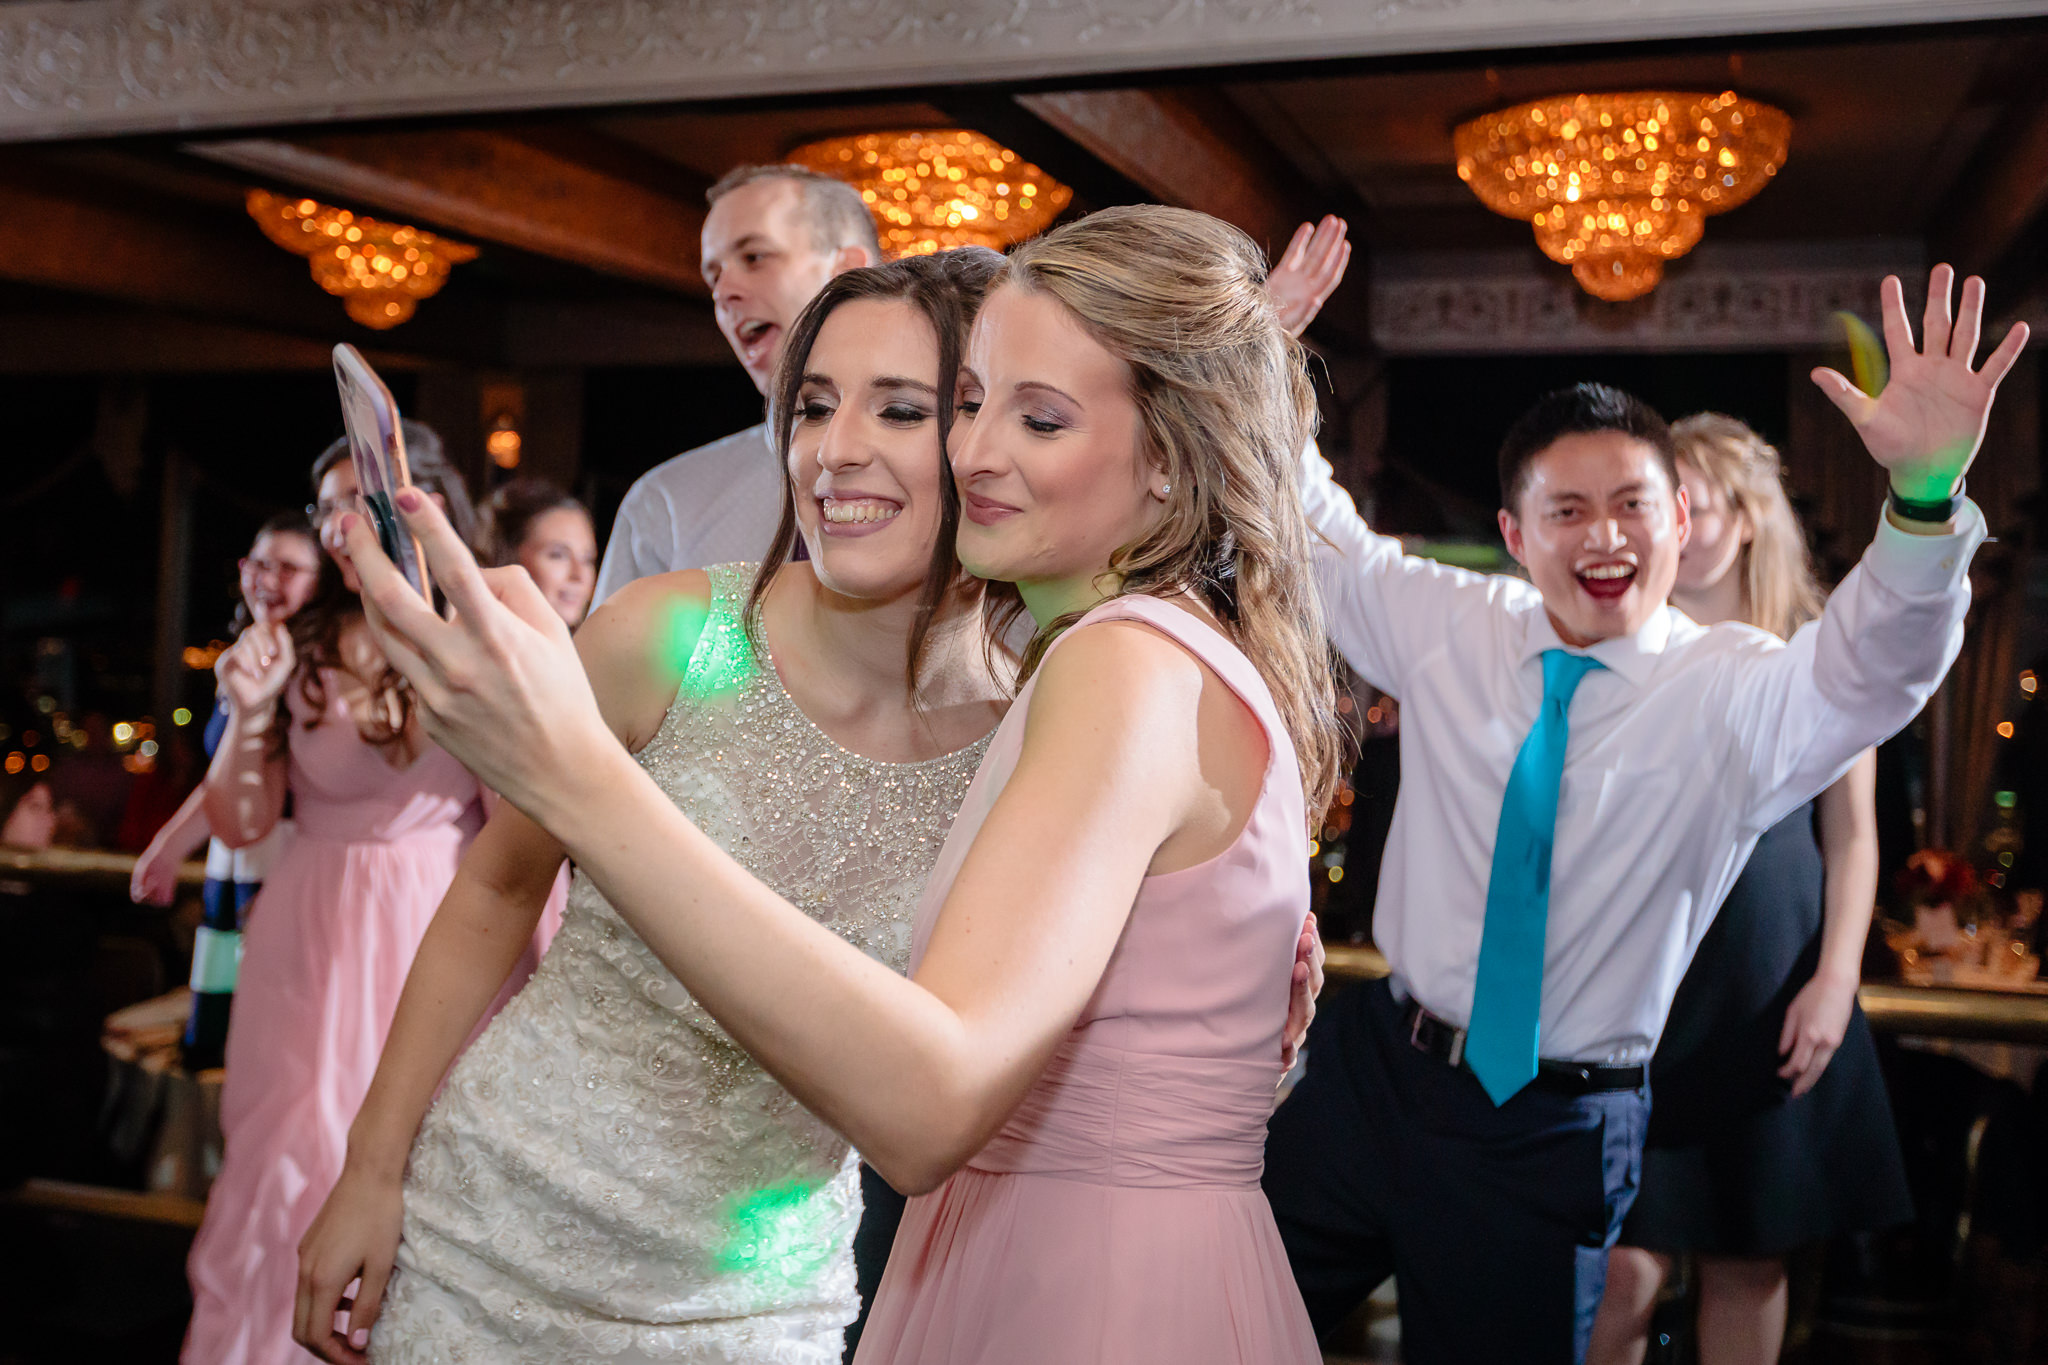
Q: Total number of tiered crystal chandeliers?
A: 3